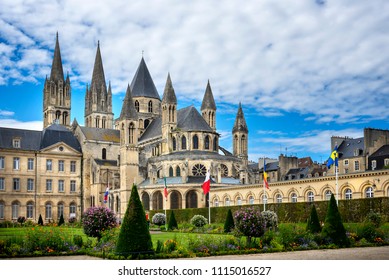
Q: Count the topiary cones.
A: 7